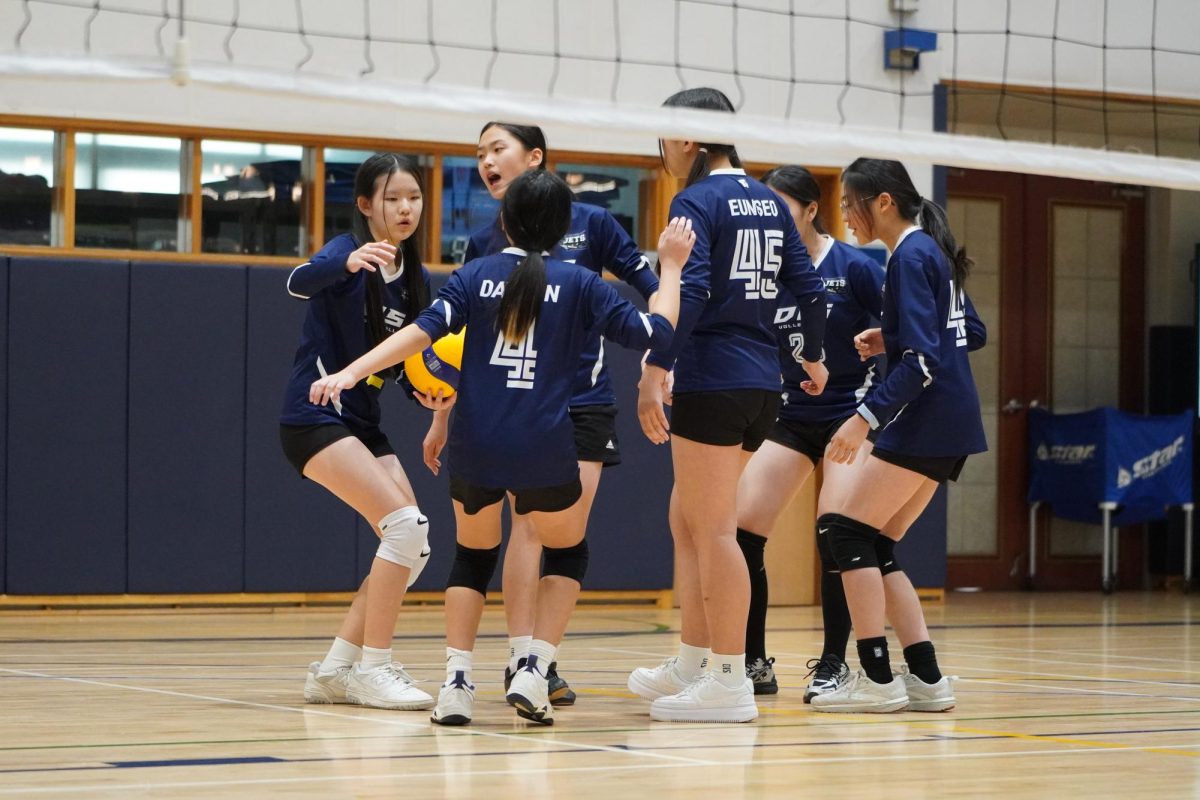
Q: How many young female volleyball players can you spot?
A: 6